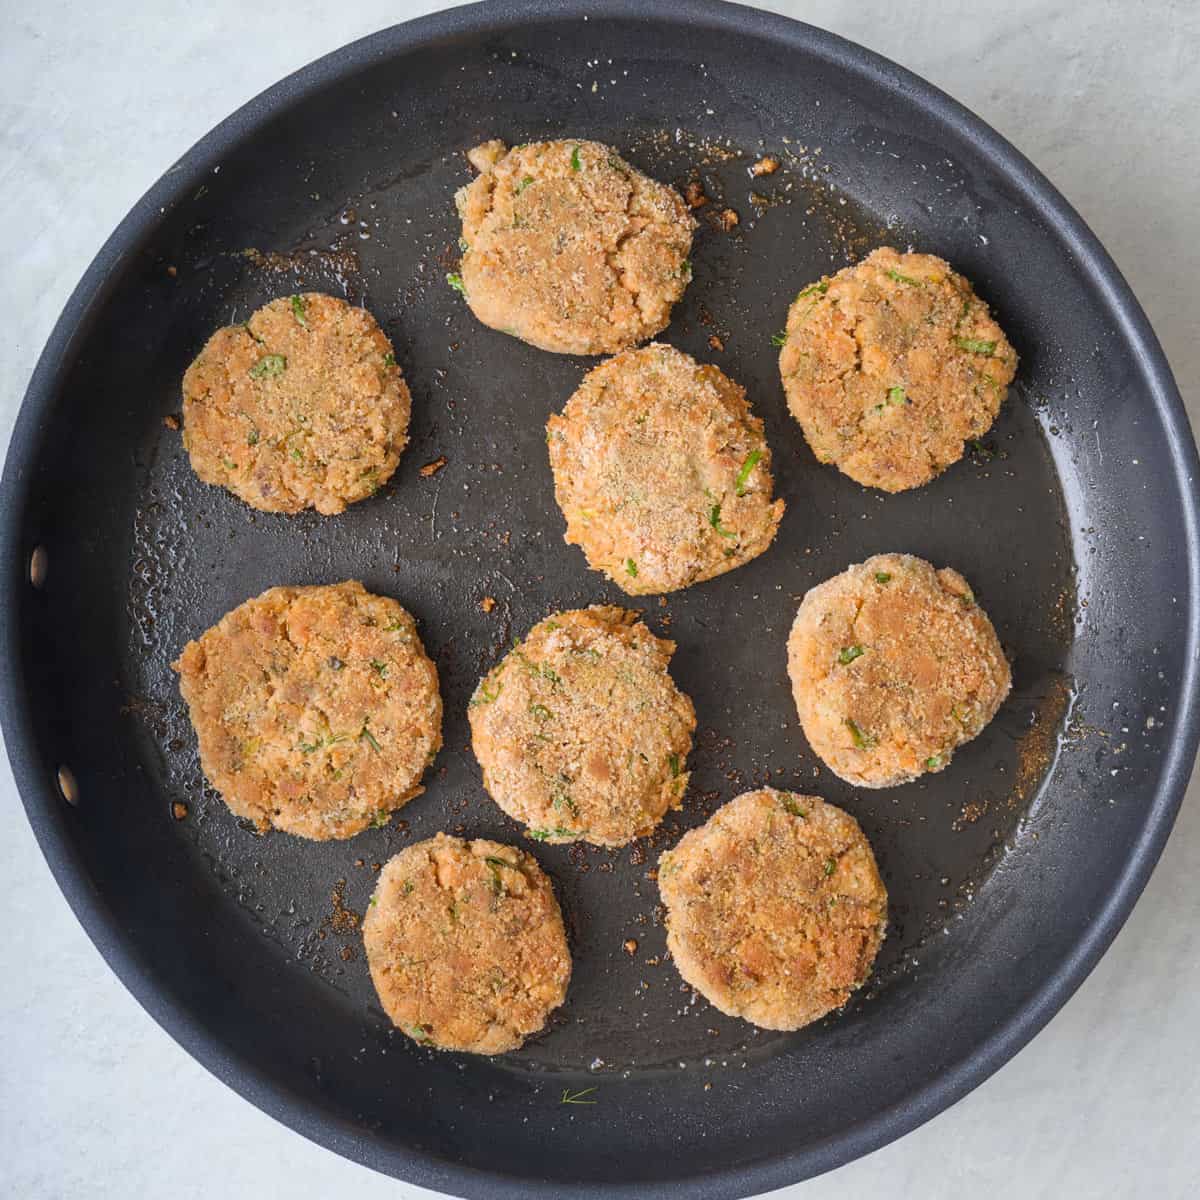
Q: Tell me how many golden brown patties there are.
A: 9